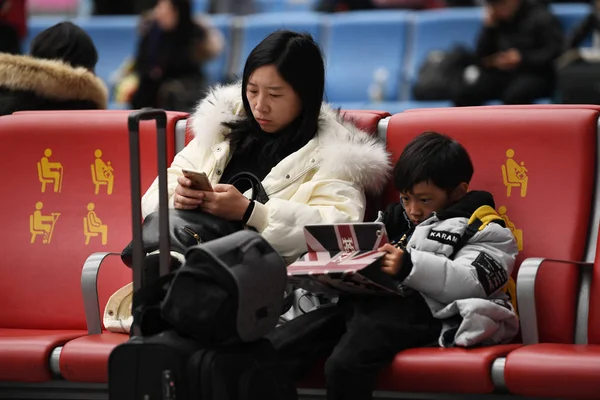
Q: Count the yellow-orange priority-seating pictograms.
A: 6